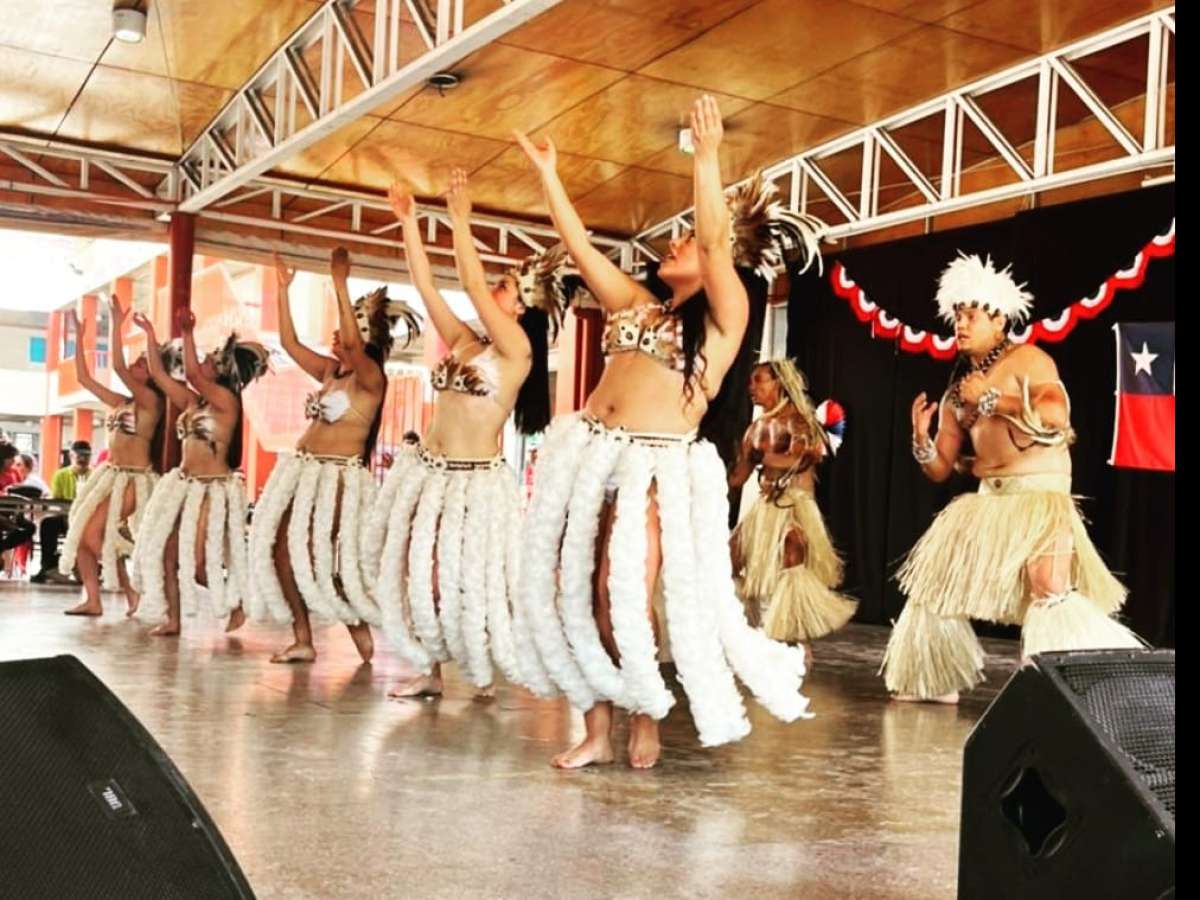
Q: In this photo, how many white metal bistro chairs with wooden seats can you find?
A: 0